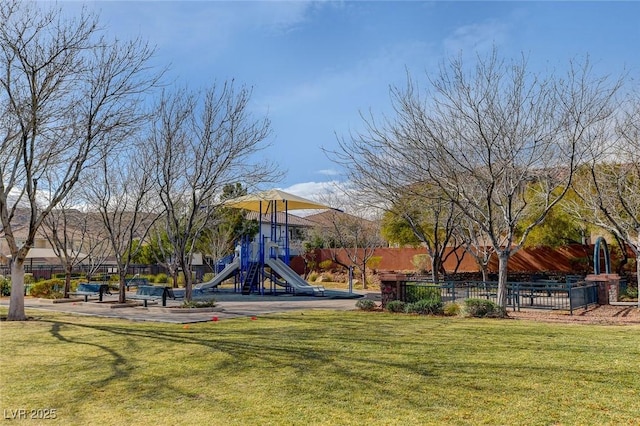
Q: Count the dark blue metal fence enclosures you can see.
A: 1